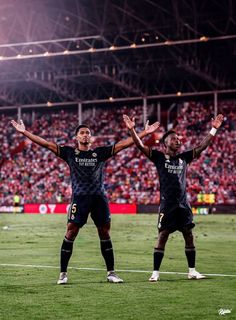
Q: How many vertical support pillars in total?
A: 4